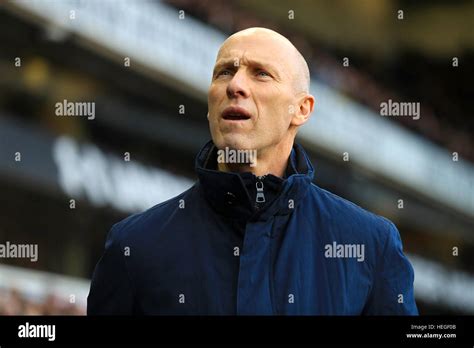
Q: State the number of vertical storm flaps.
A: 1